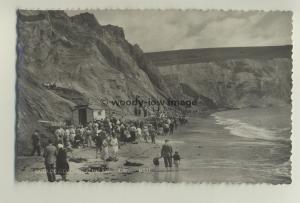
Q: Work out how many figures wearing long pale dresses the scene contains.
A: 2